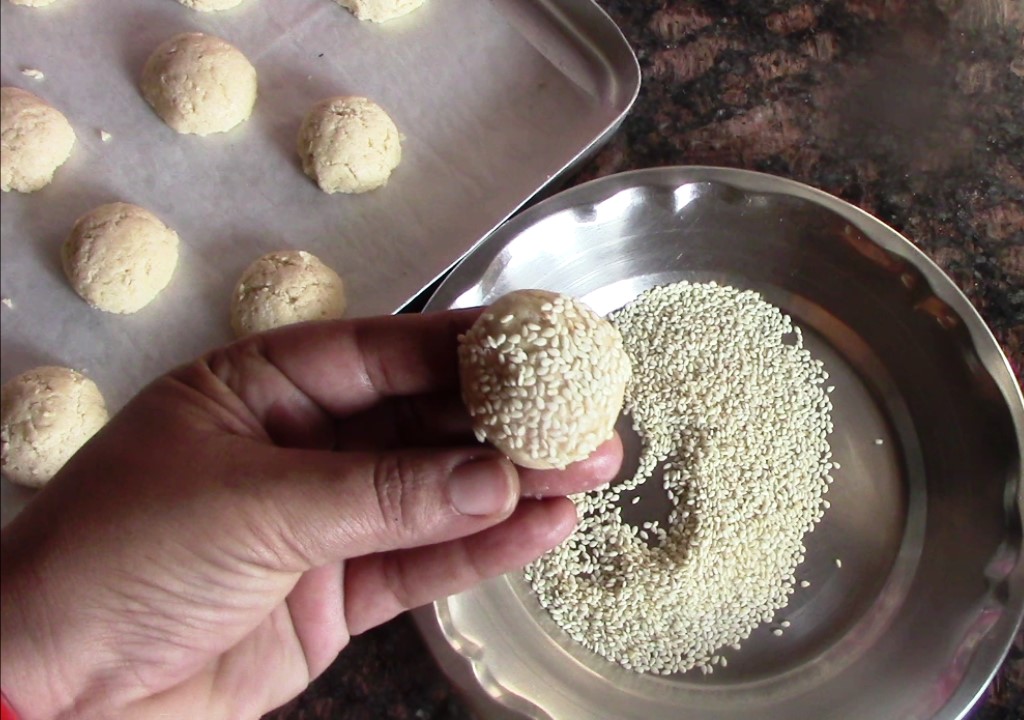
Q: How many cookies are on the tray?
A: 9